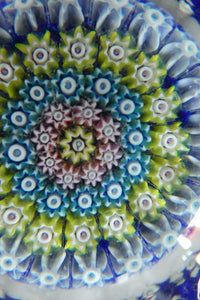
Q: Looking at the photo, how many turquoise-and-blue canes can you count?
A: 12